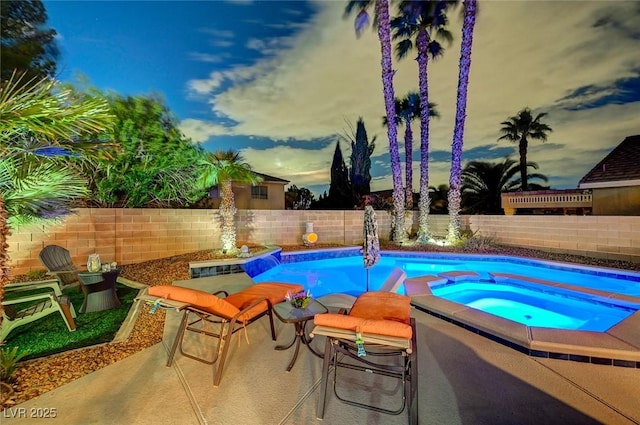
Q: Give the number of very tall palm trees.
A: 3